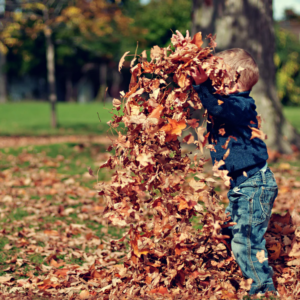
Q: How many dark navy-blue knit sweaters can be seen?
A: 1